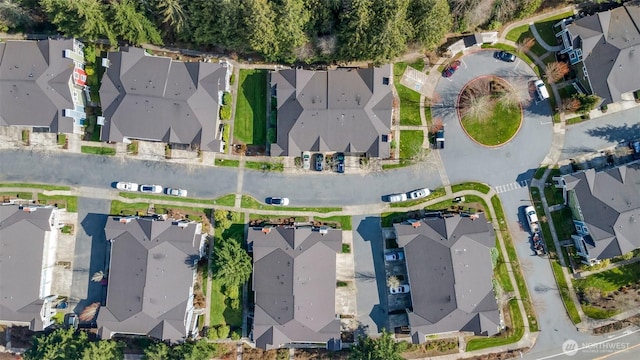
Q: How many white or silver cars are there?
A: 11